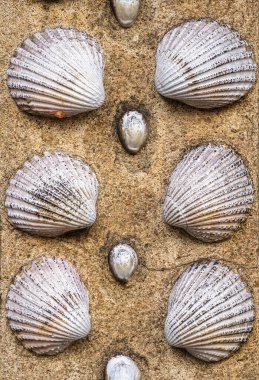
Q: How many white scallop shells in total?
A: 6